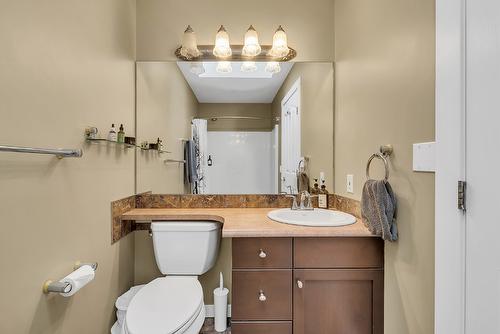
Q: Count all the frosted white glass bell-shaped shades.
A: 4